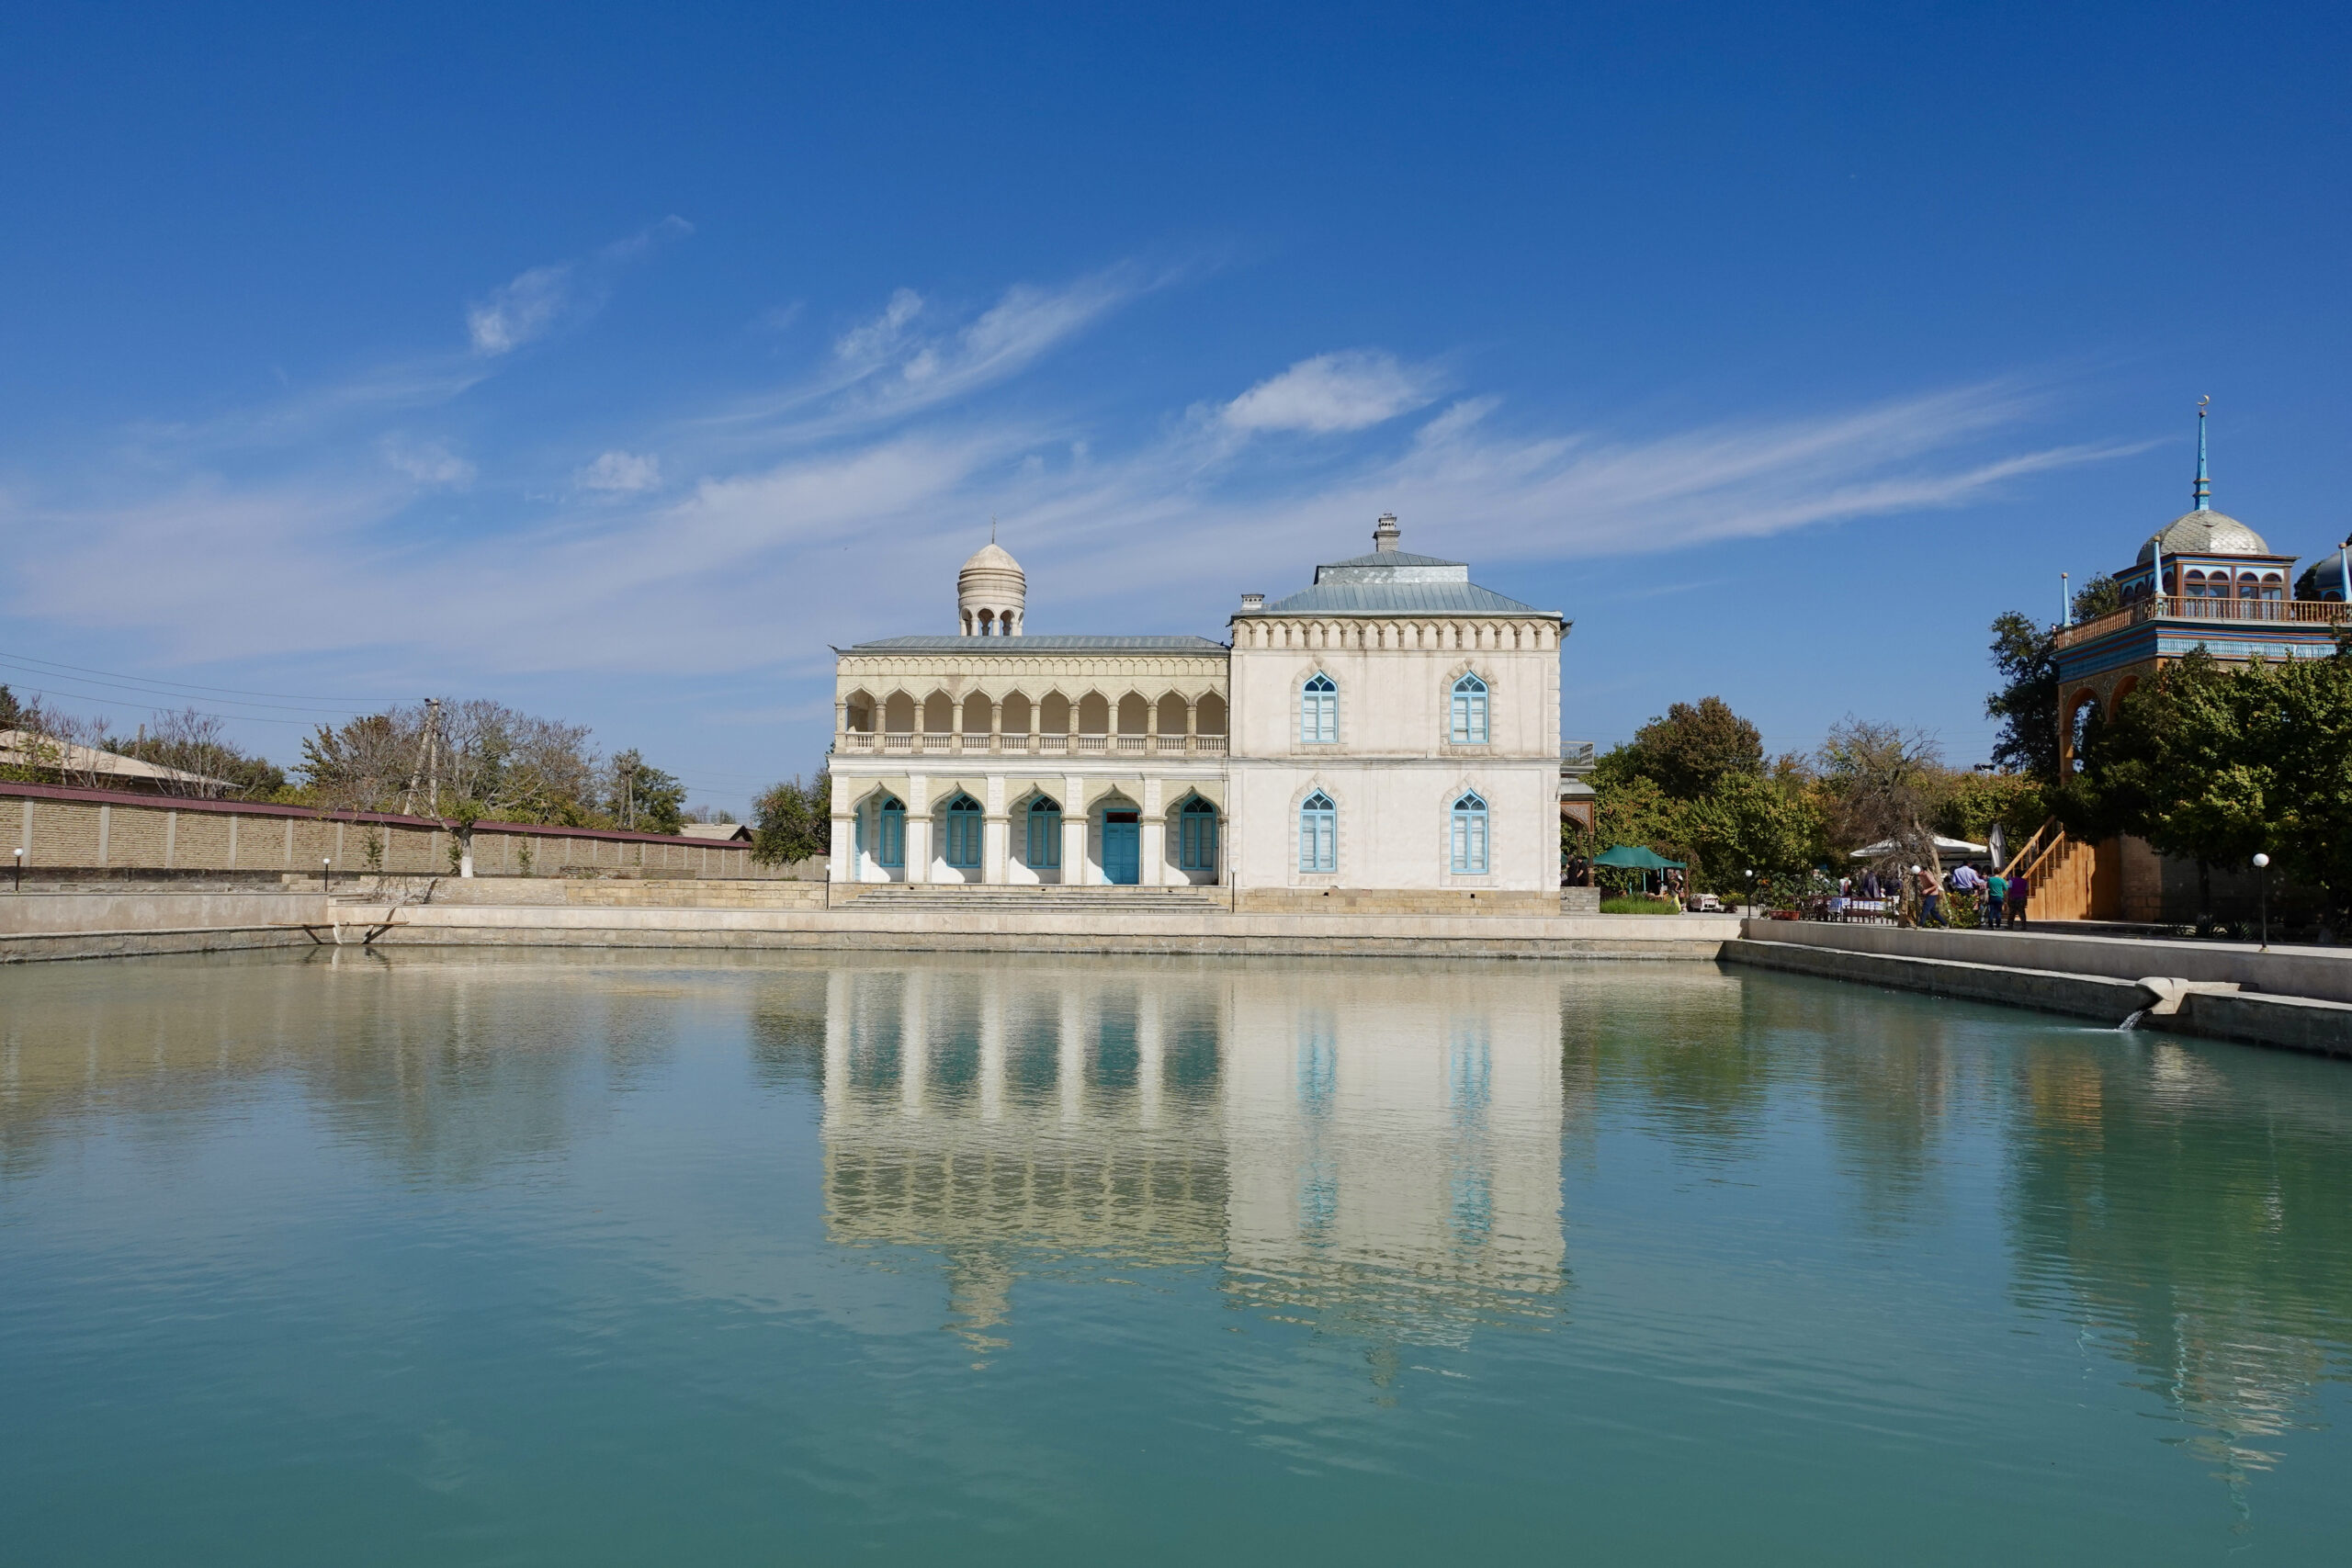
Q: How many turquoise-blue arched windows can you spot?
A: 8